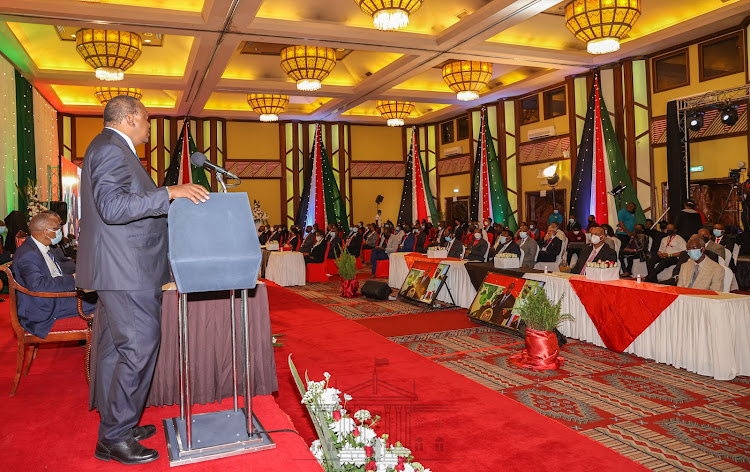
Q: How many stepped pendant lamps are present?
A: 8